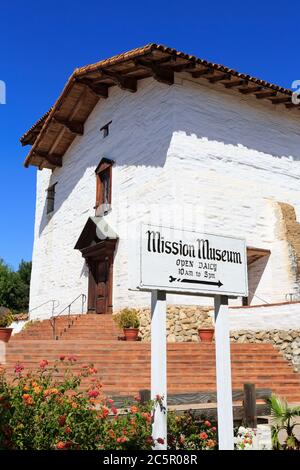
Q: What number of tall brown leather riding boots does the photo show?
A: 0